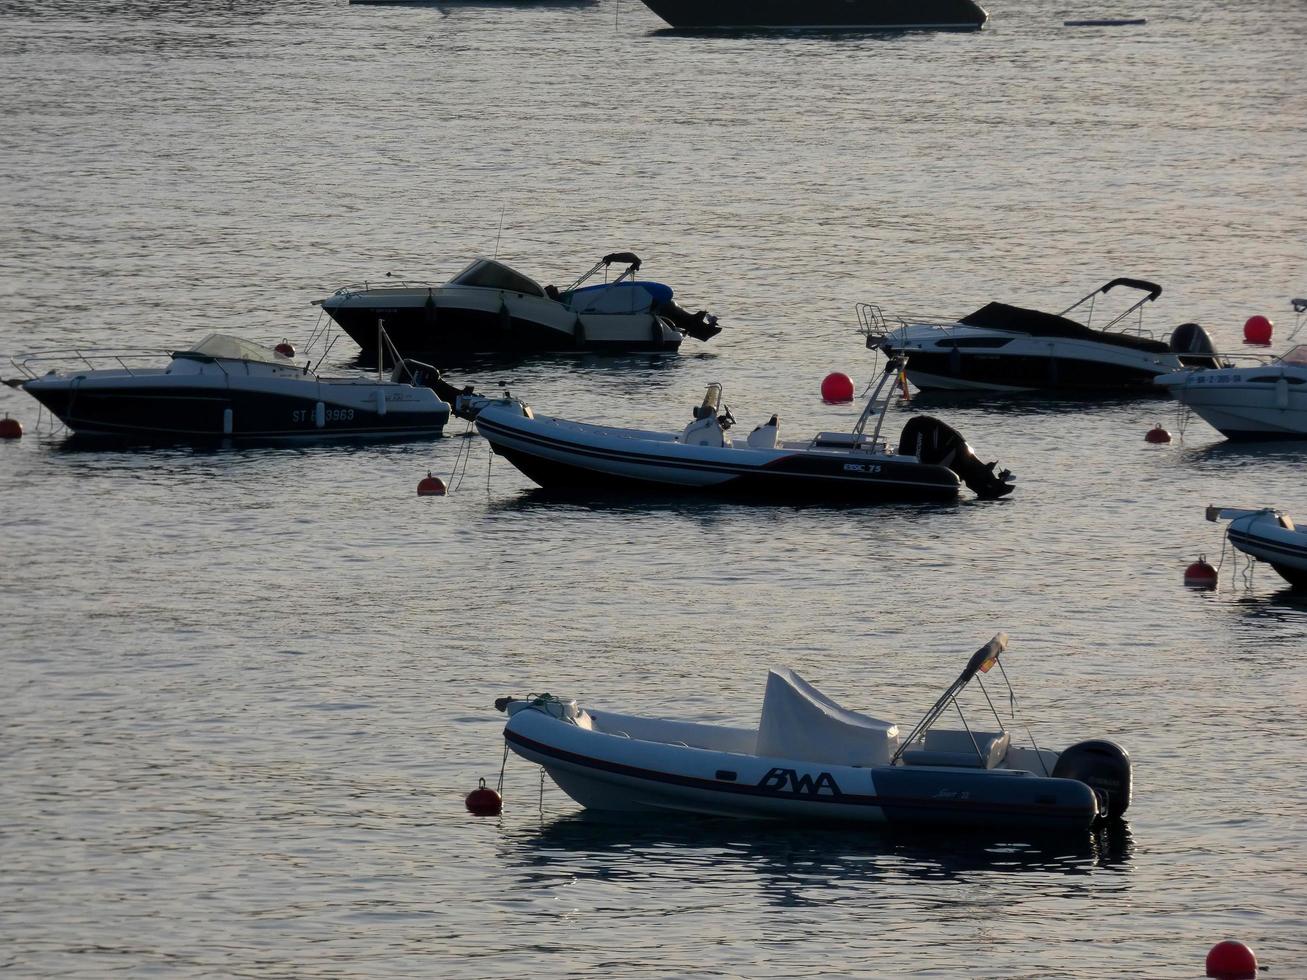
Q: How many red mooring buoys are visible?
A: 9